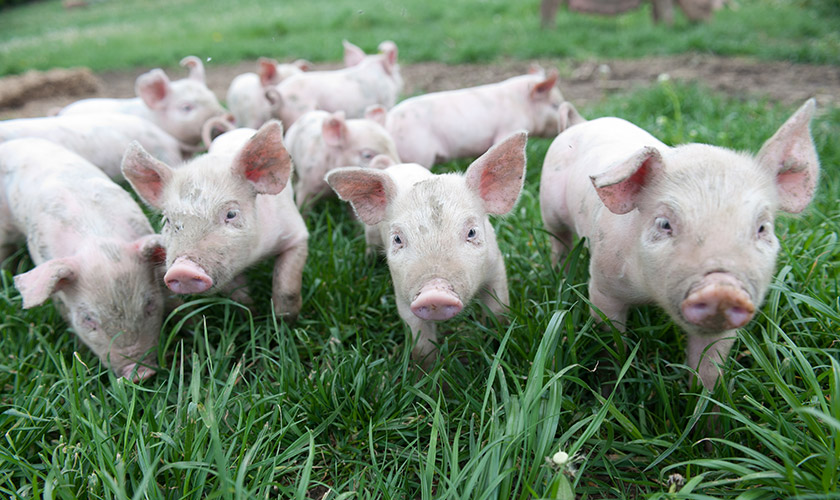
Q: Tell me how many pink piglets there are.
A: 10